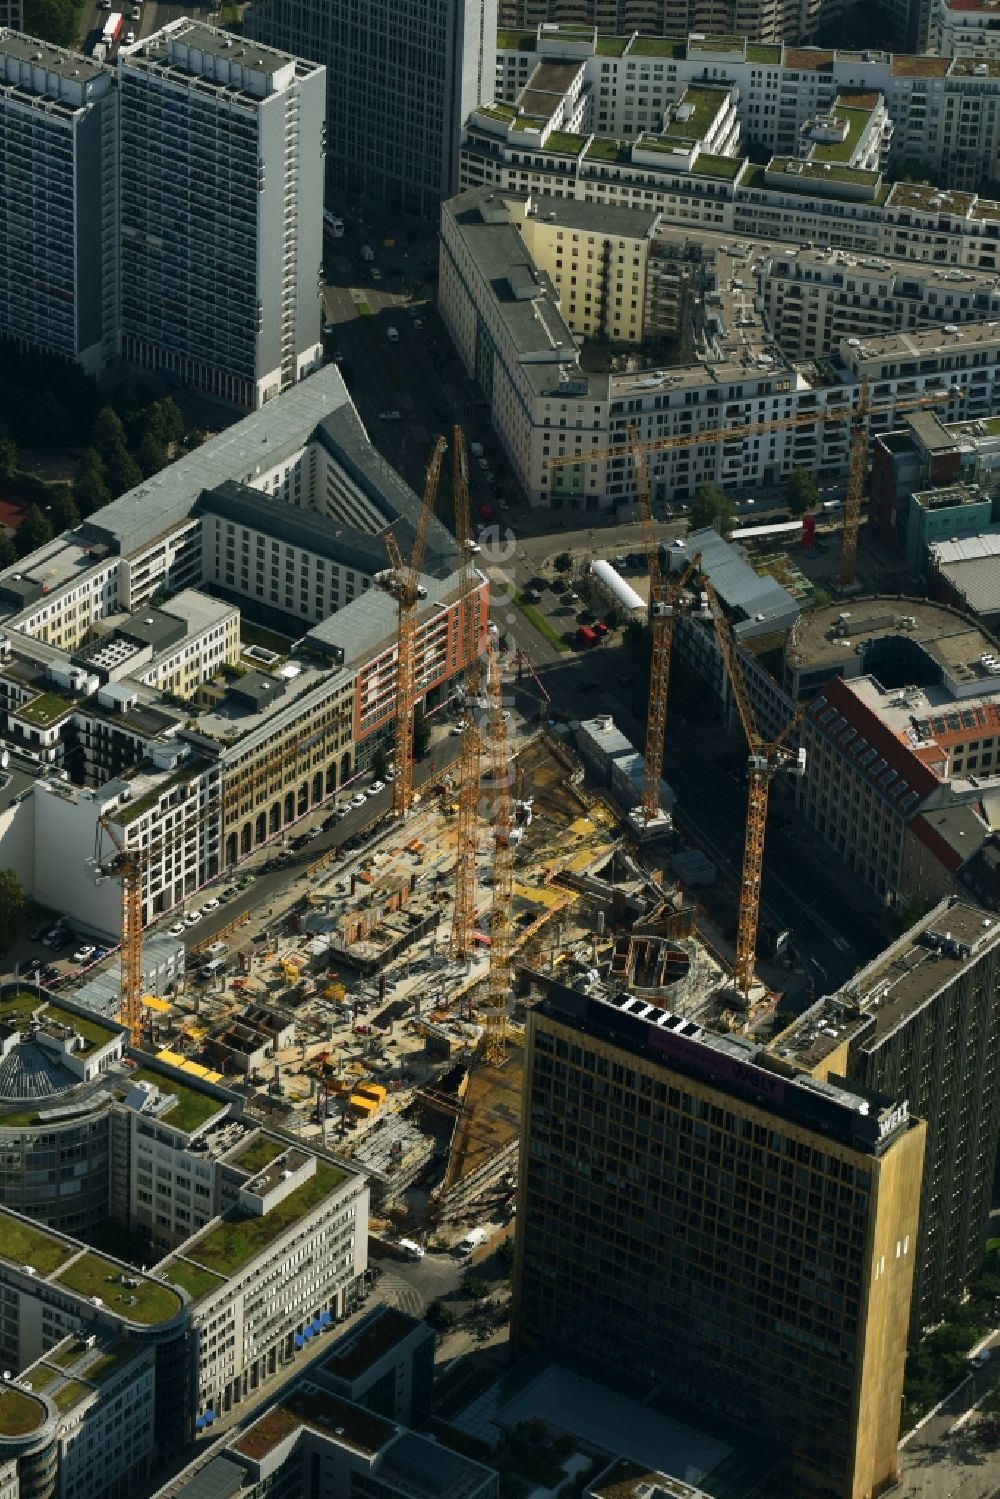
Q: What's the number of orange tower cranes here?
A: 7